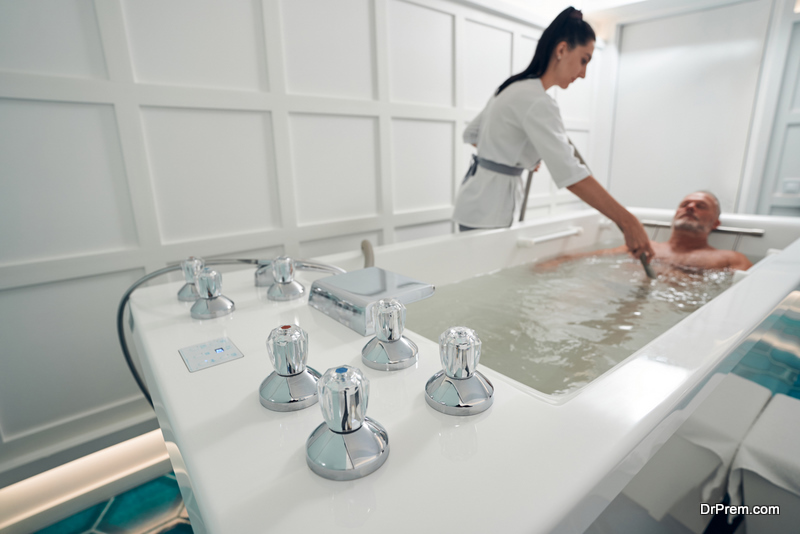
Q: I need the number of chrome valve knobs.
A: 7